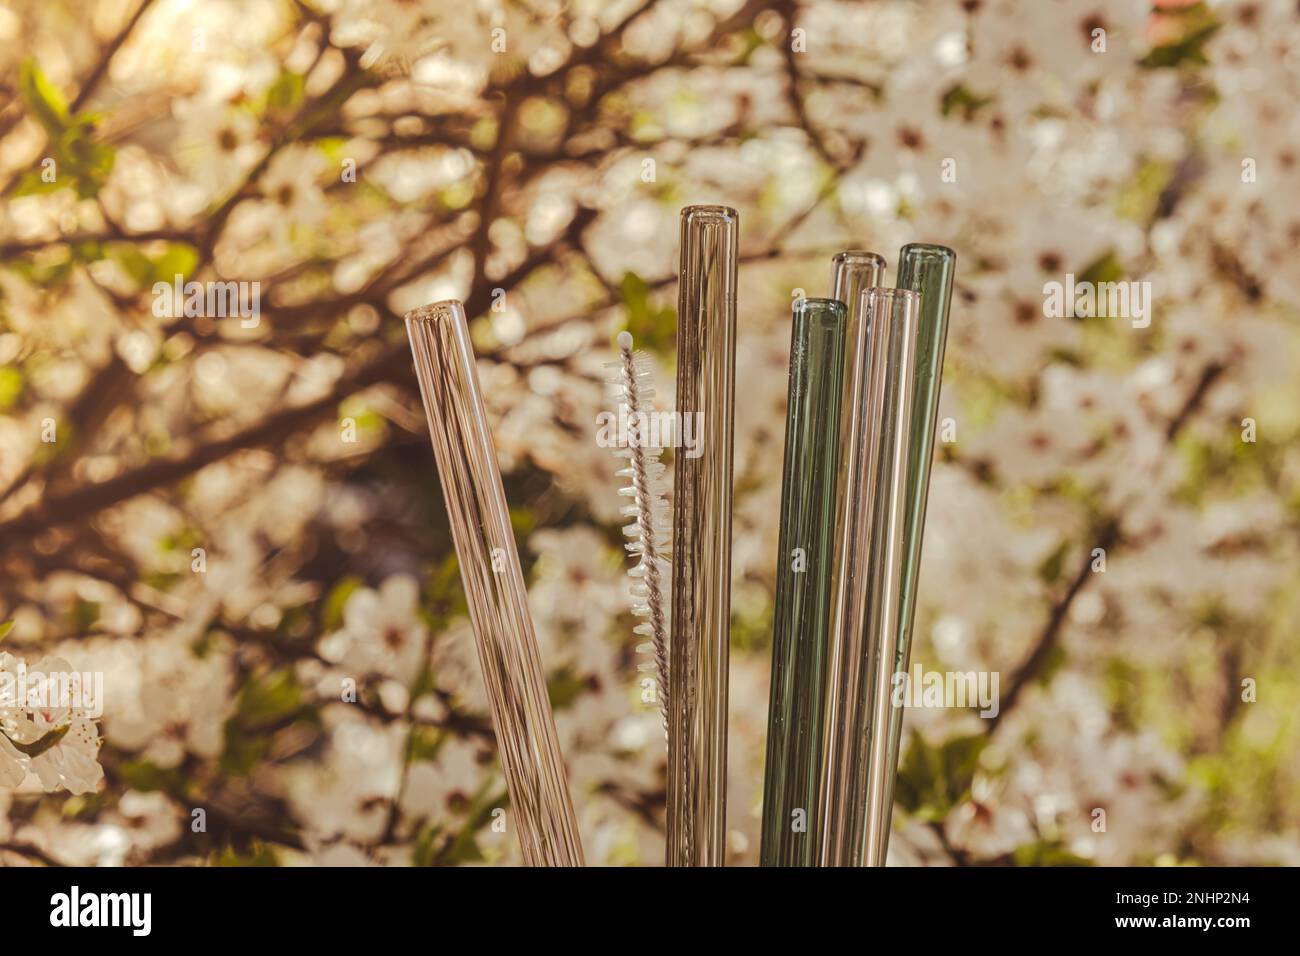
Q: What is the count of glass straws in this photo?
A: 6